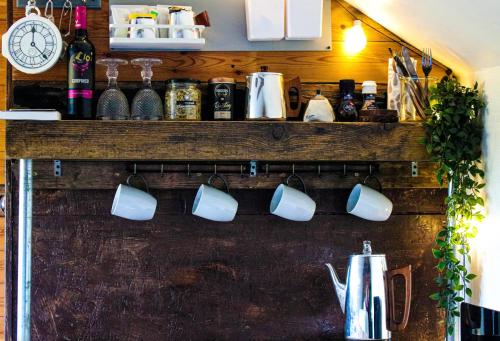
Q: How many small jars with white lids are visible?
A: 1